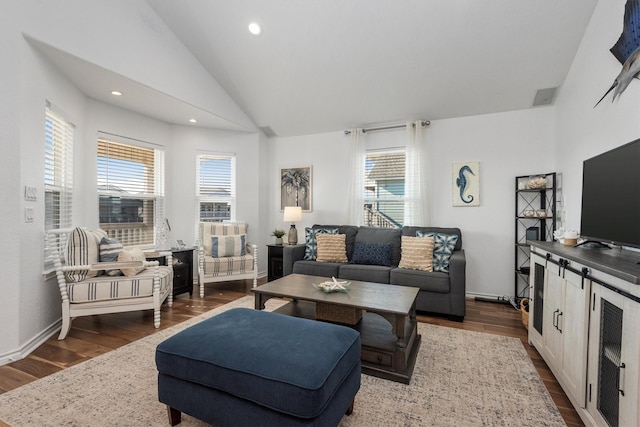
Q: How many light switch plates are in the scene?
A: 2